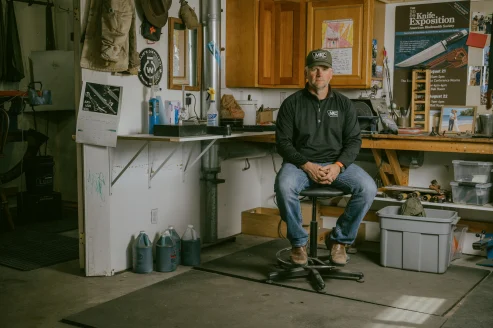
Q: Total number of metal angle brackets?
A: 3